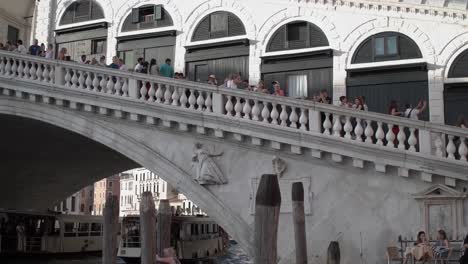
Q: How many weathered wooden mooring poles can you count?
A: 6